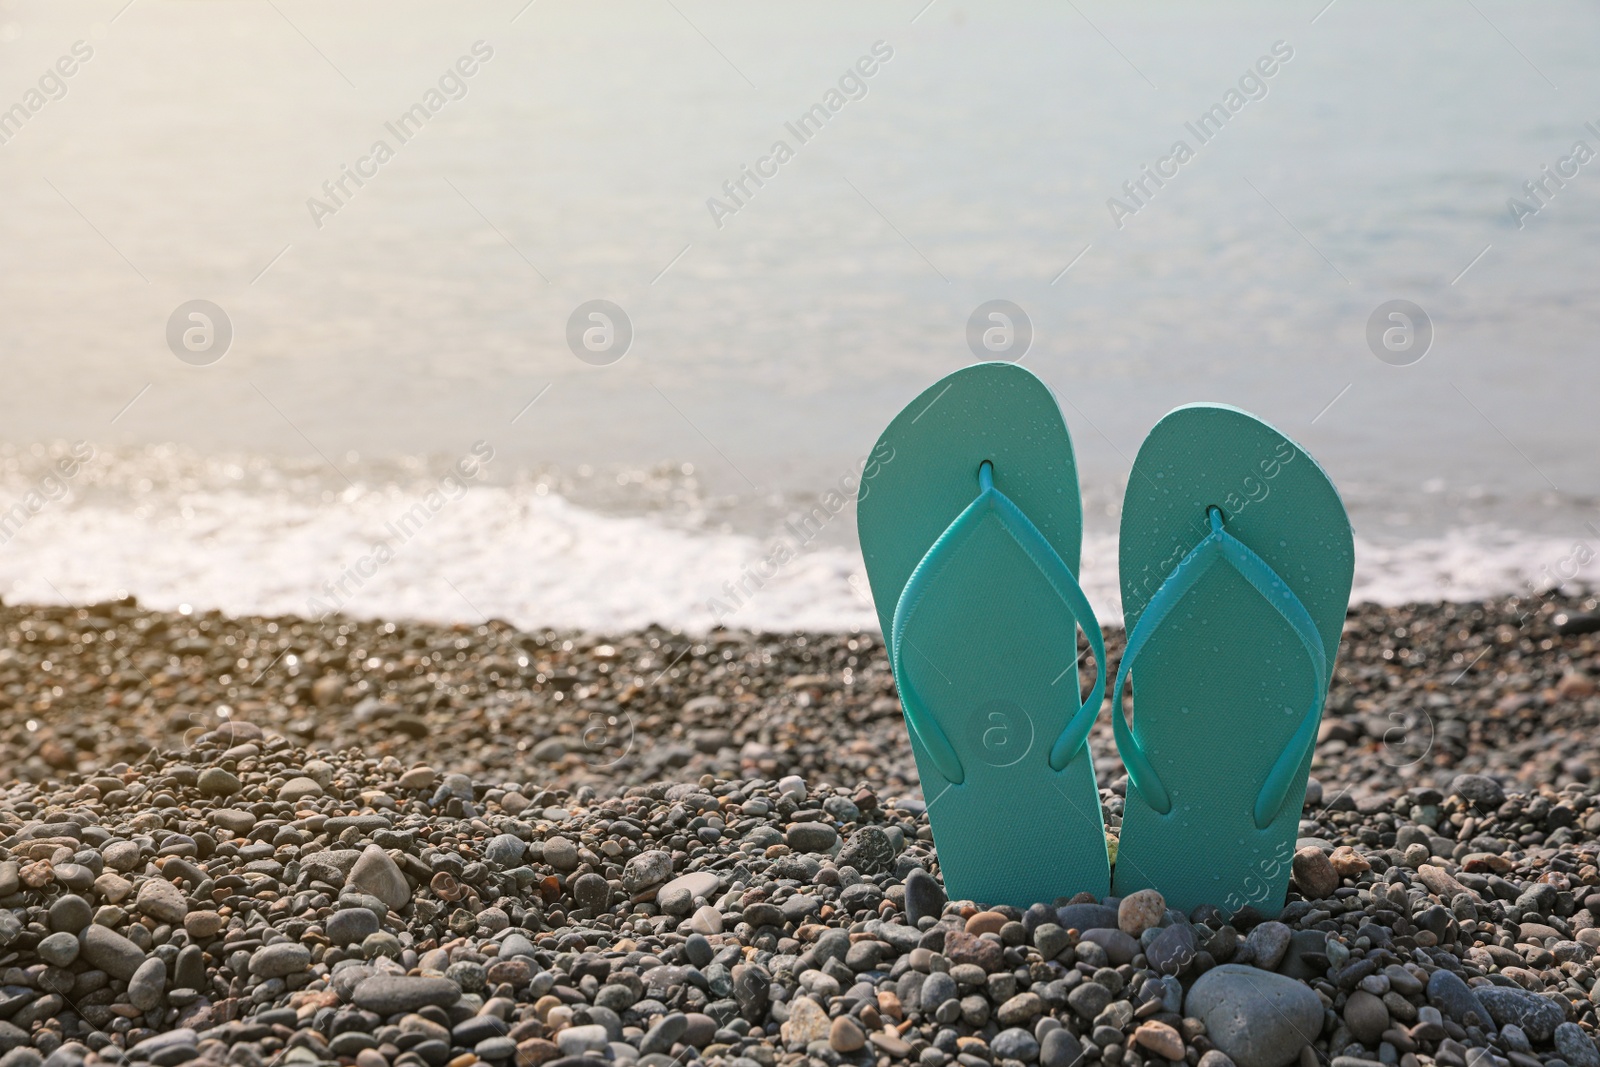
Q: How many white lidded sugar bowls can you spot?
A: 0